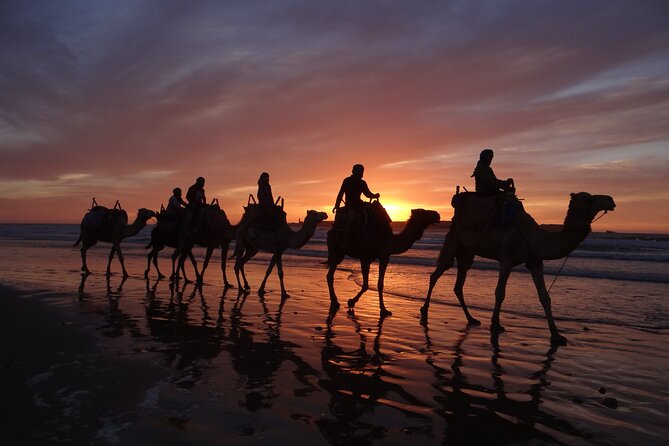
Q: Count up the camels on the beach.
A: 6